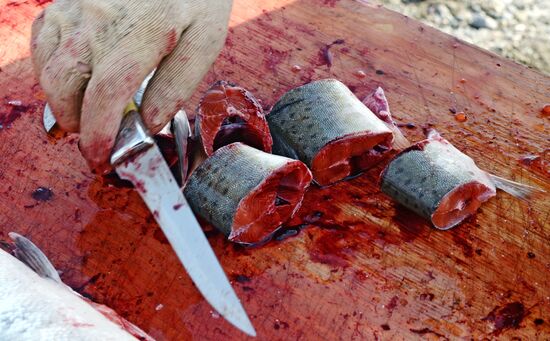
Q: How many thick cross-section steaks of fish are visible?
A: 4